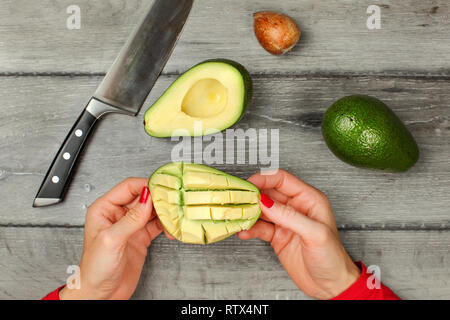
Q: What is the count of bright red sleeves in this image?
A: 2